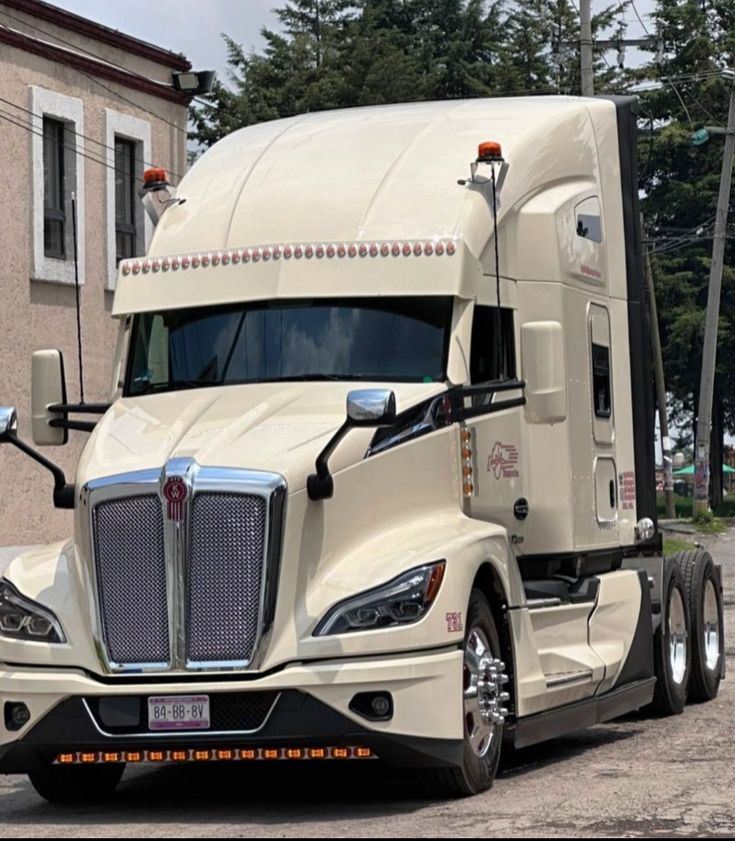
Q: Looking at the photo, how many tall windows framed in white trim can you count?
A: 2